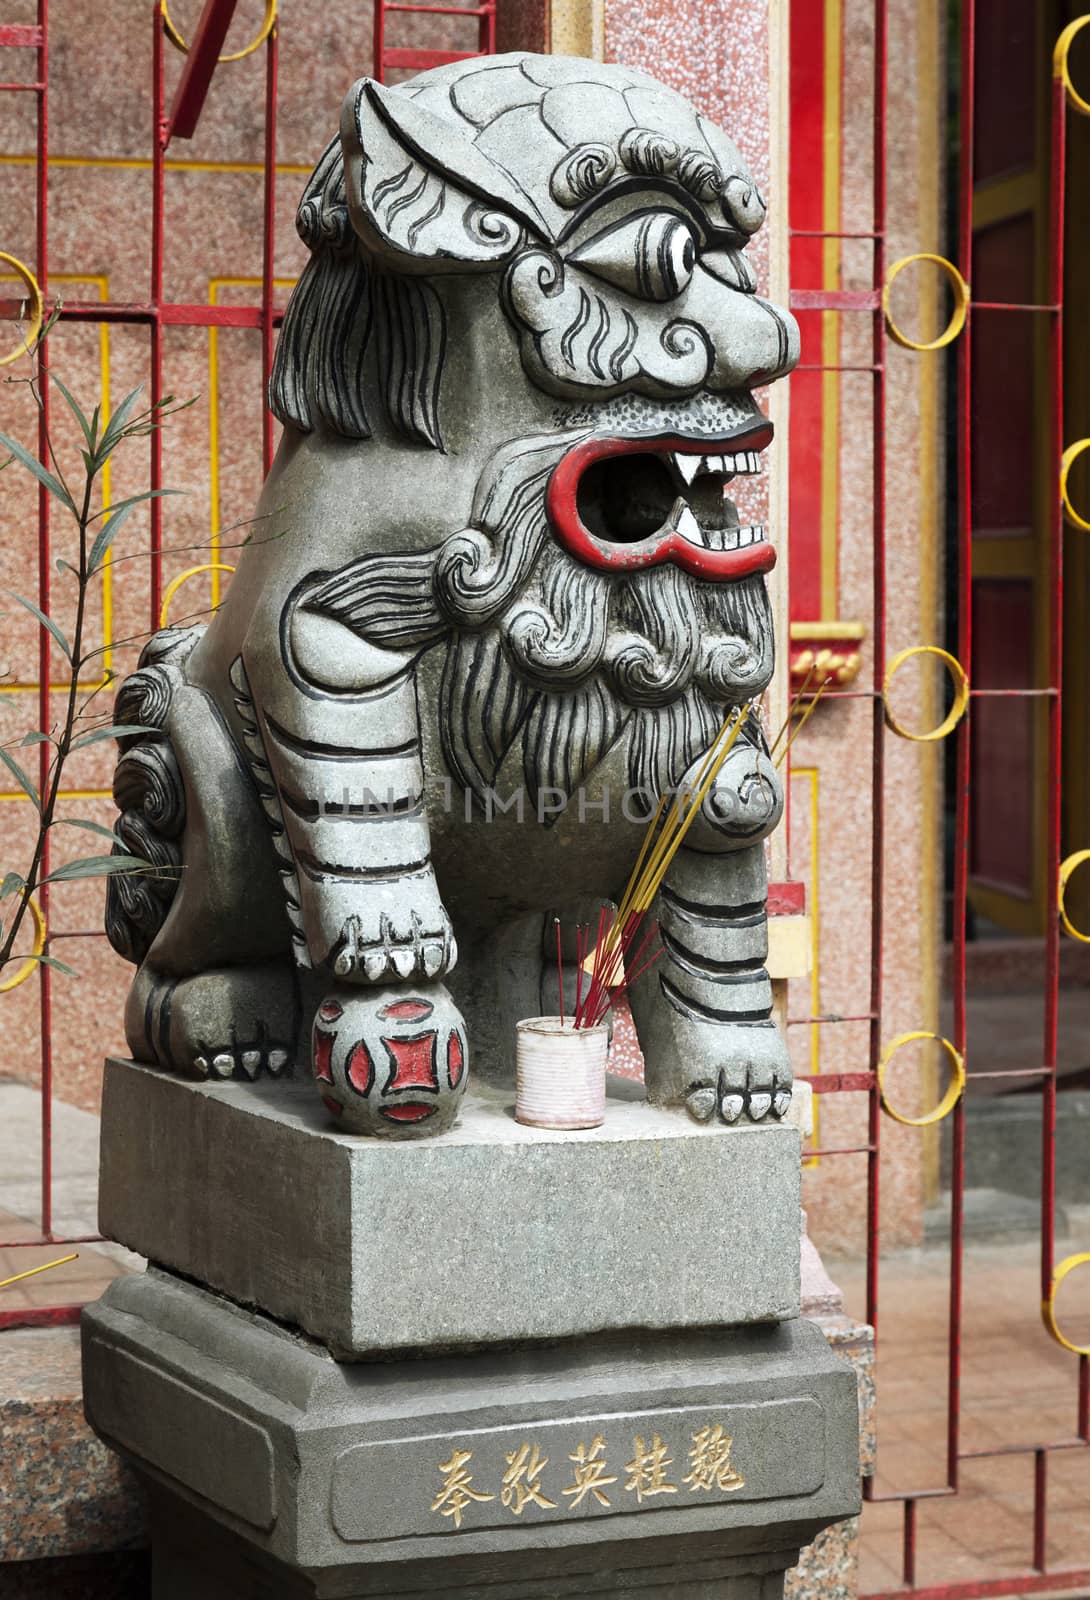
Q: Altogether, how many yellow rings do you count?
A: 11